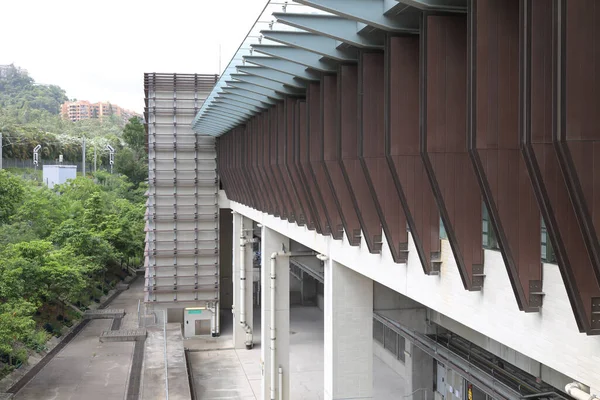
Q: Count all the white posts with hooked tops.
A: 2